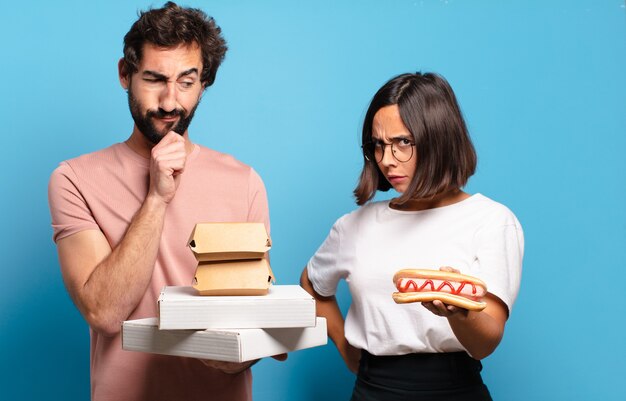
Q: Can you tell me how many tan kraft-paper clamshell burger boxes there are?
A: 2